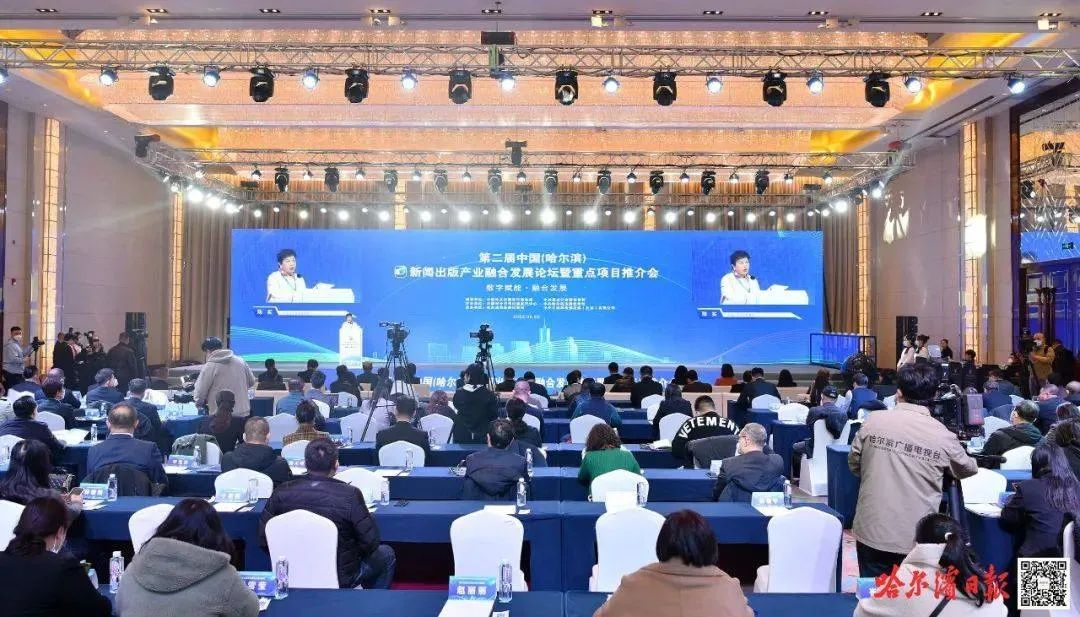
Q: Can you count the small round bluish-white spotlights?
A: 11